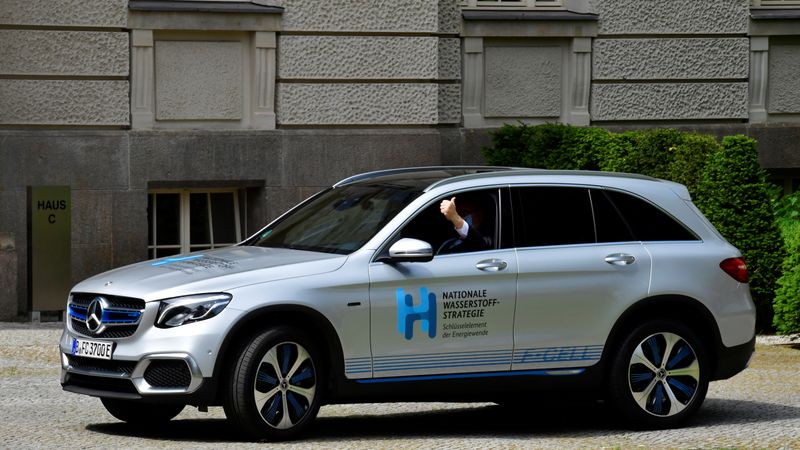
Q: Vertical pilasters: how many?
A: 5